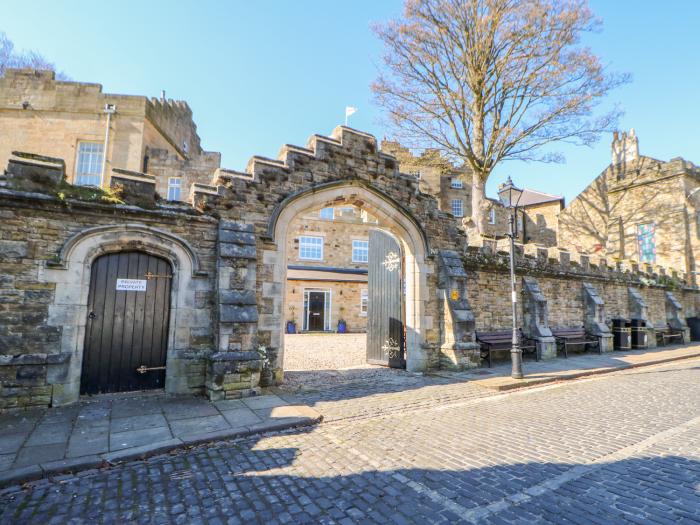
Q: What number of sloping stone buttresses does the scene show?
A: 6